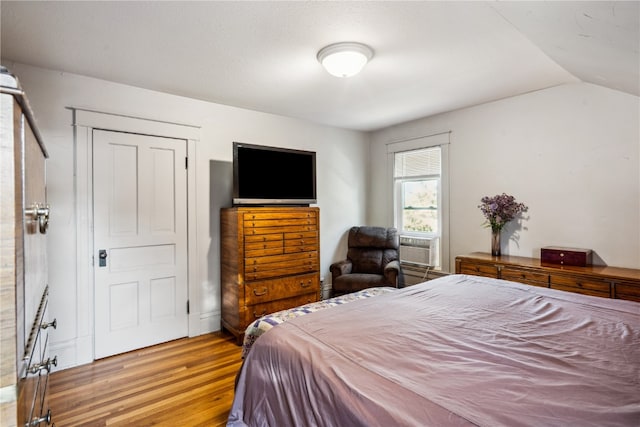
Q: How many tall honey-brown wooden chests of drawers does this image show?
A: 1